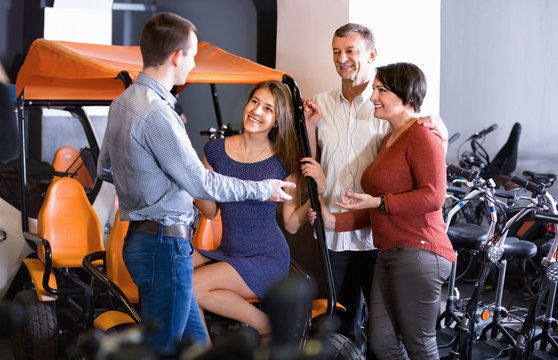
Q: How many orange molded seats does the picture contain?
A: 4